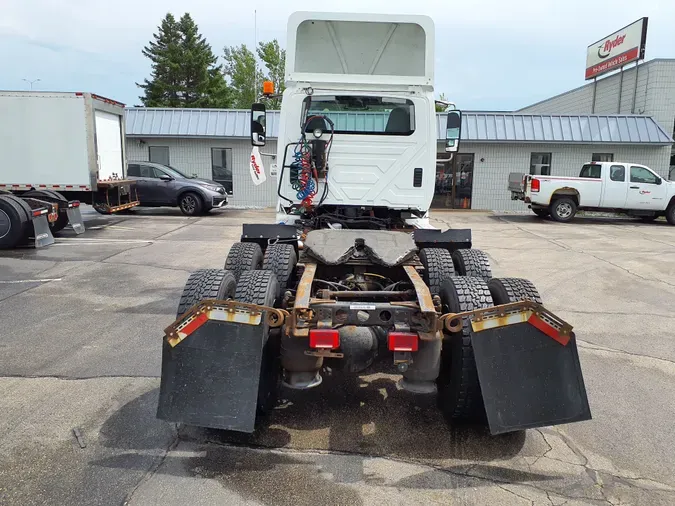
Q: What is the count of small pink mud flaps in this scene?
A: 0